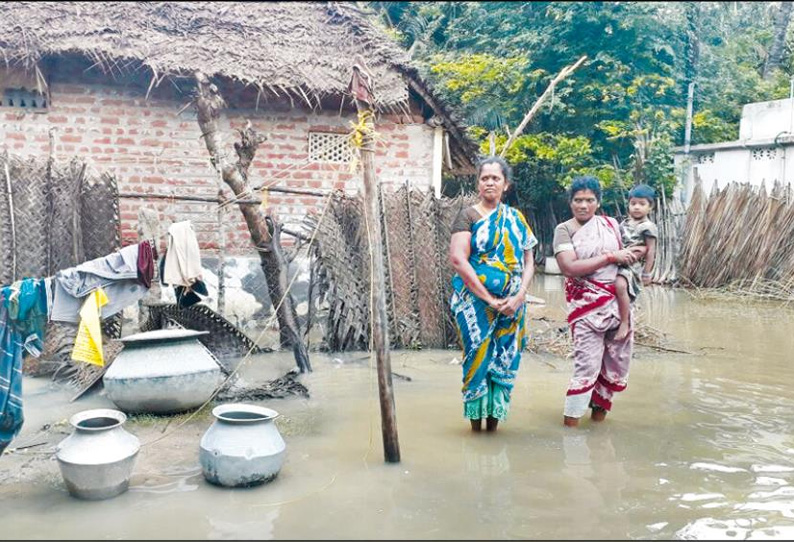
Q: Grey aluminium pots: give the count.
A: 3